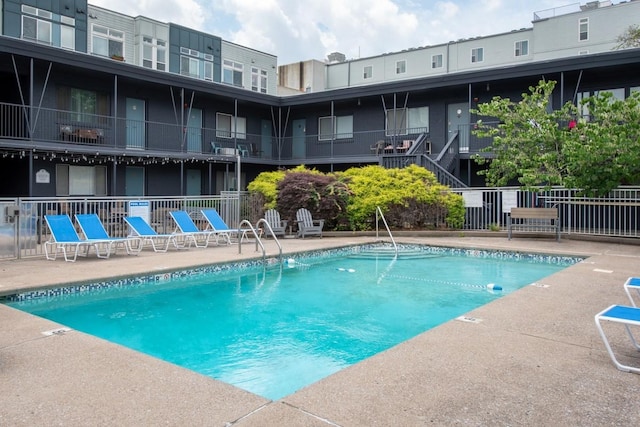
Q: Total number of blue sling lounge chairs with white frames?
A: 7